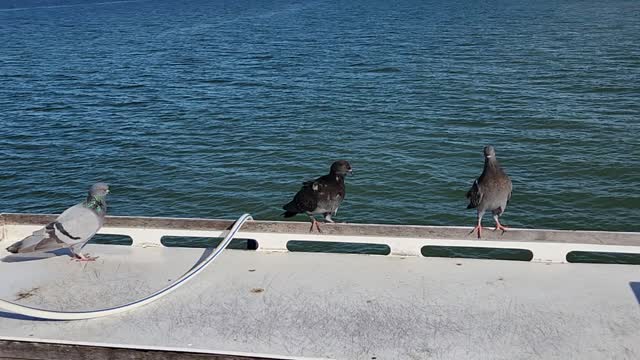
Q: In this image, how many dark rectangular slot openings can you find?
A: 5